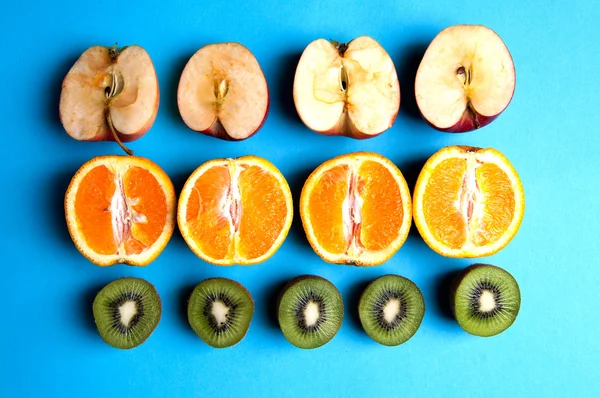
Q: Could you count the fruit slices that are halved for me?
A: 13